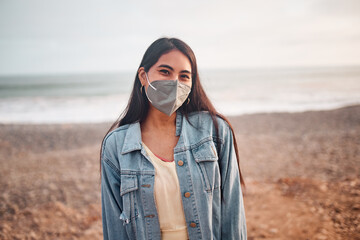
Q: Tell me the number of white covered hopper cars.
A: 0